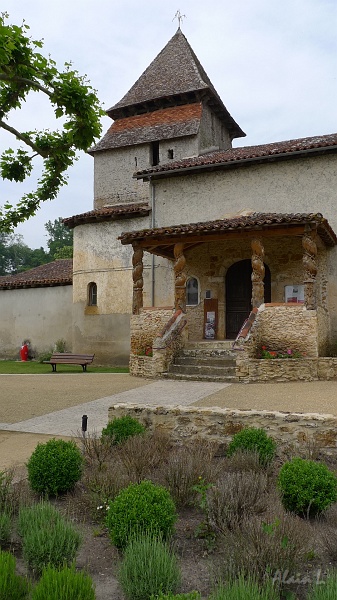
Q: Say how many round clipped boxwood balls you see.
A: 5